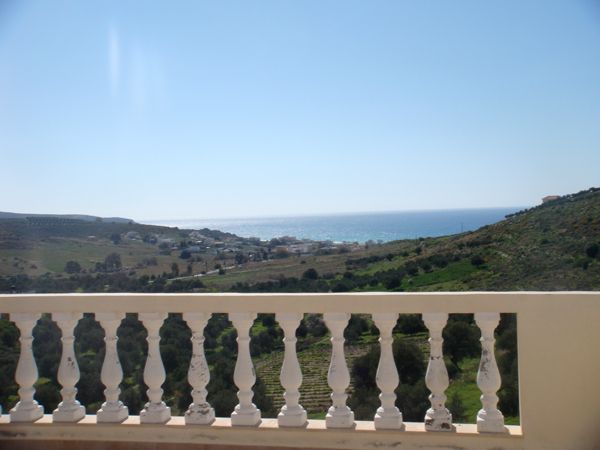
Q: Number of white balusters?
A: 11